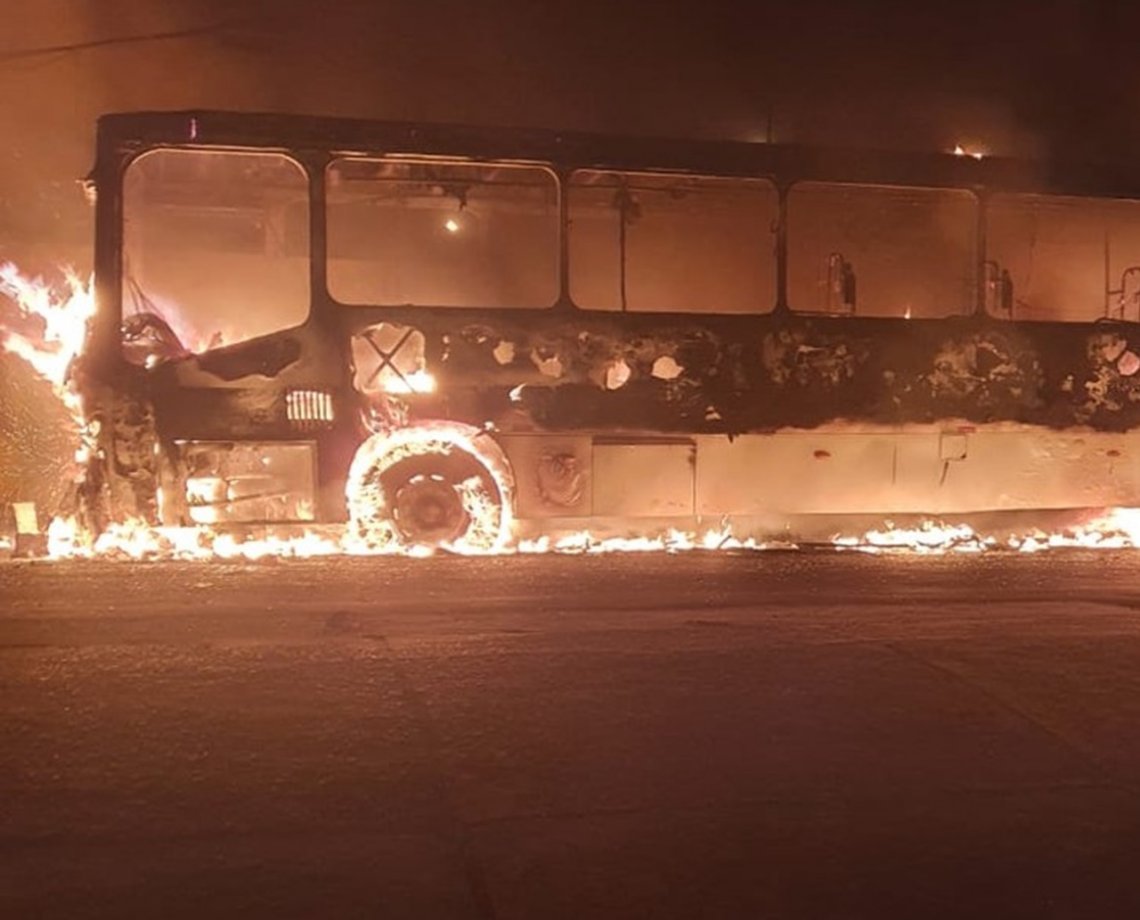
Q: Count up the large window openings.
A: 5